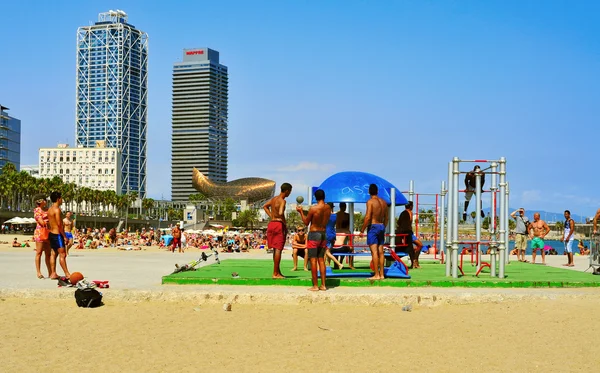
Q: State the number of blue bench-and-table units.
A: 1